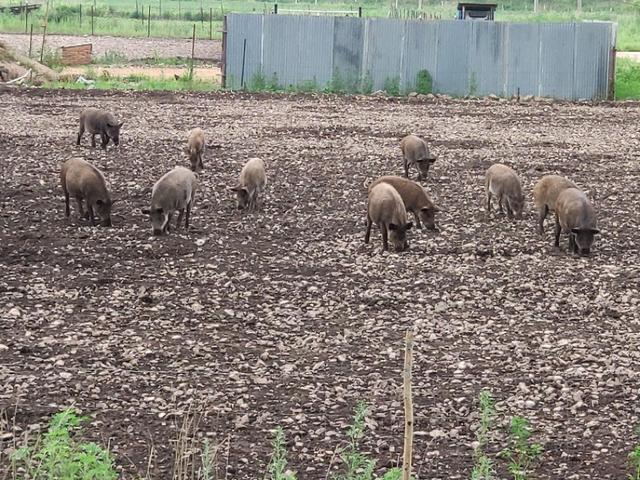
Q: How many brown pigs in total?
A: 11